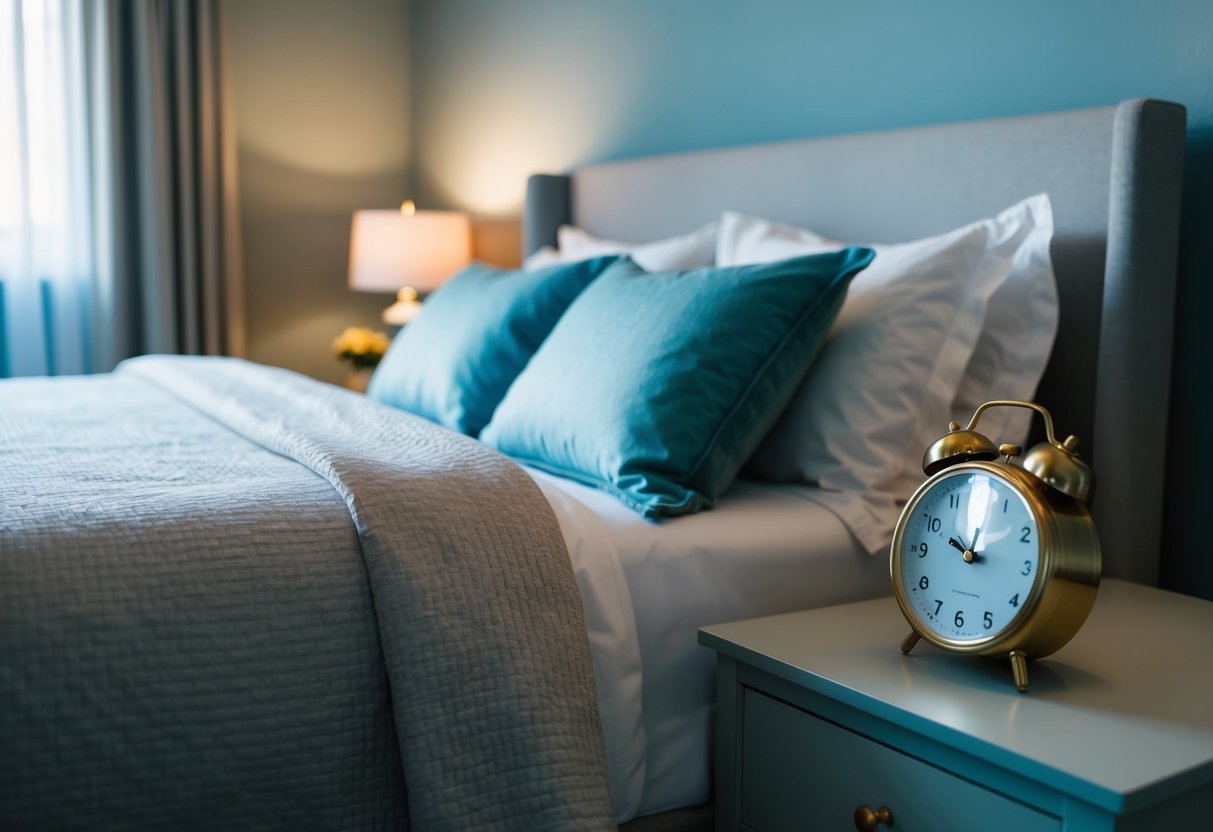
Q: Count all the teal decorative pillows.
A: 2